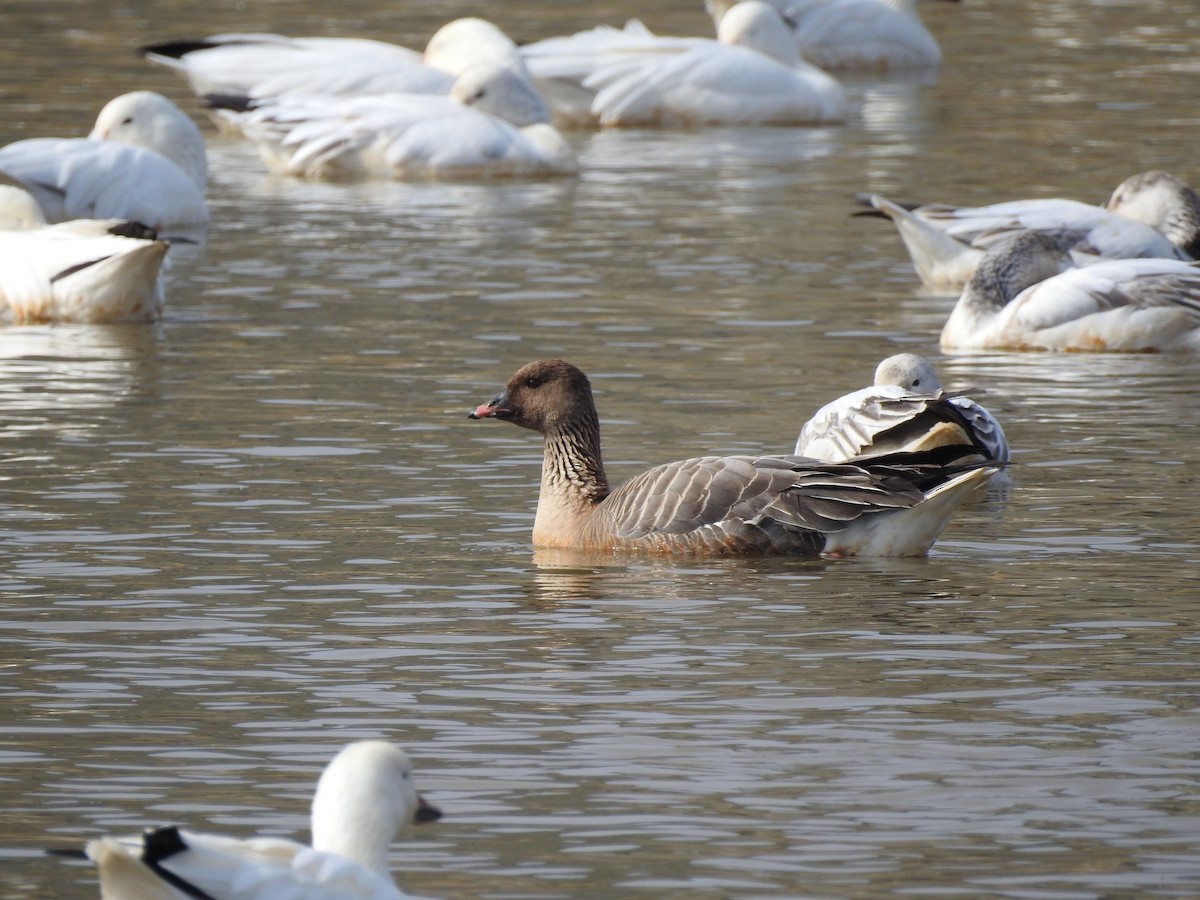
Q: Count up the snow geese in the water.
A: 10